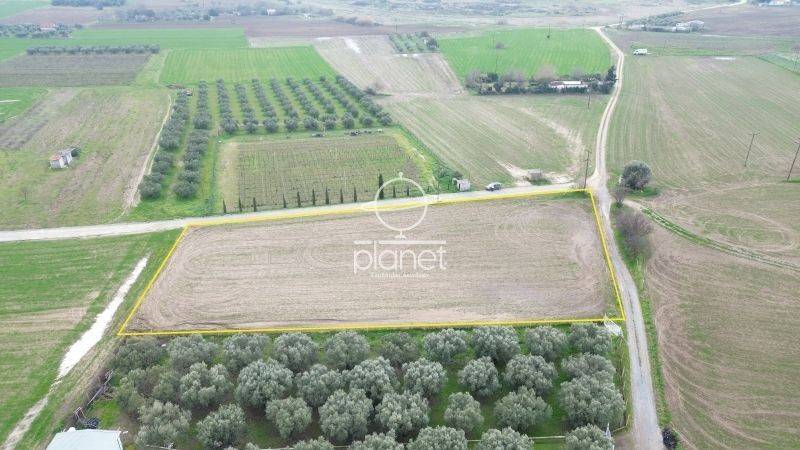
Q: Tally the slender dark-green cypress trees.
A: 12